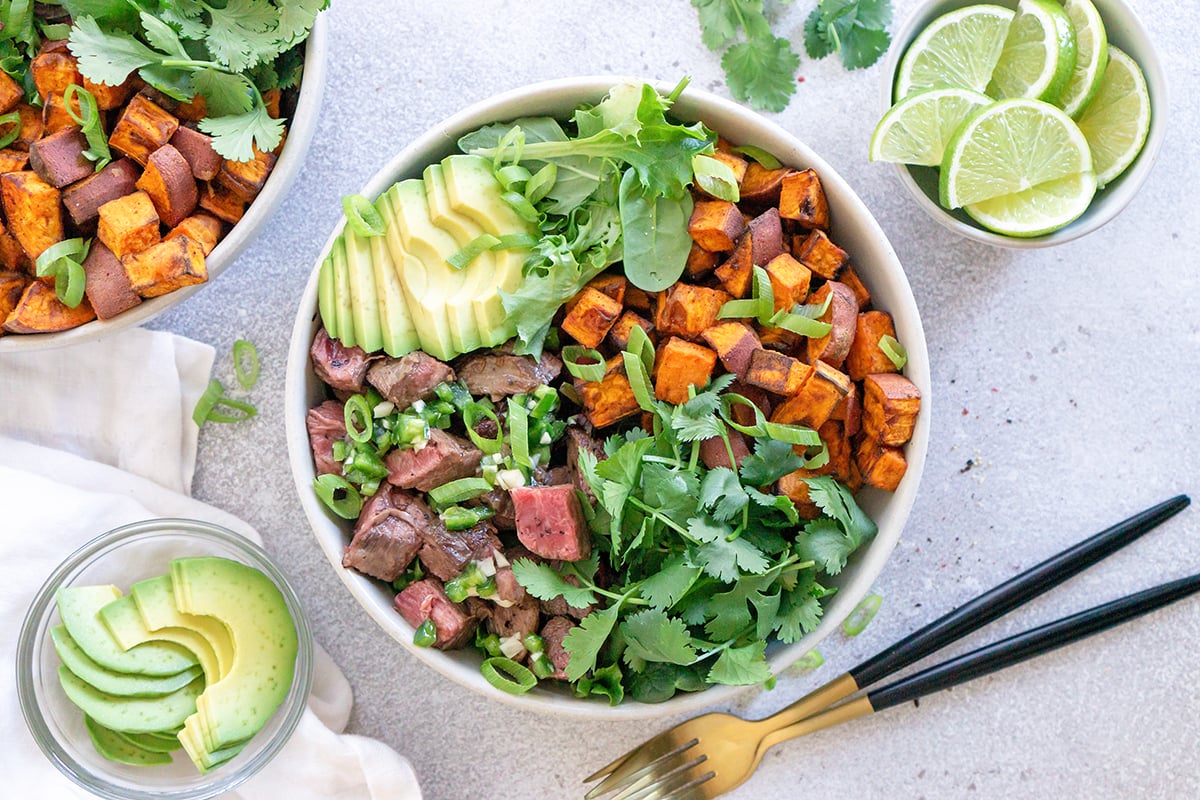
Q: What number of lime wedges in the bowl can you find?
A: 7